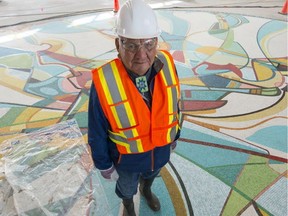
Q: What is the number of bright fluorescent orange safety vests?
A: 1